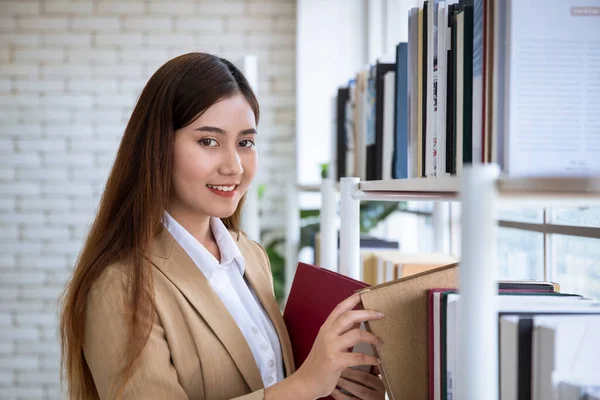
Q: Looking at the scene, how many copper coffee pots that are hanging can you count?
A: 0